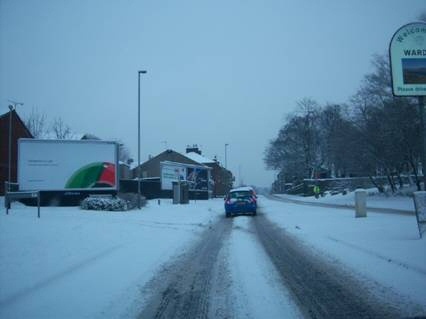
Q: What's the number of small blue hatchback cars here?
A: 1